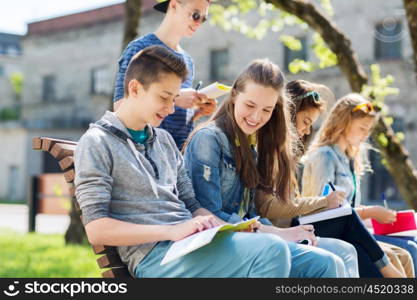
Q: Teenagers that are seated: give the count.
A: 4